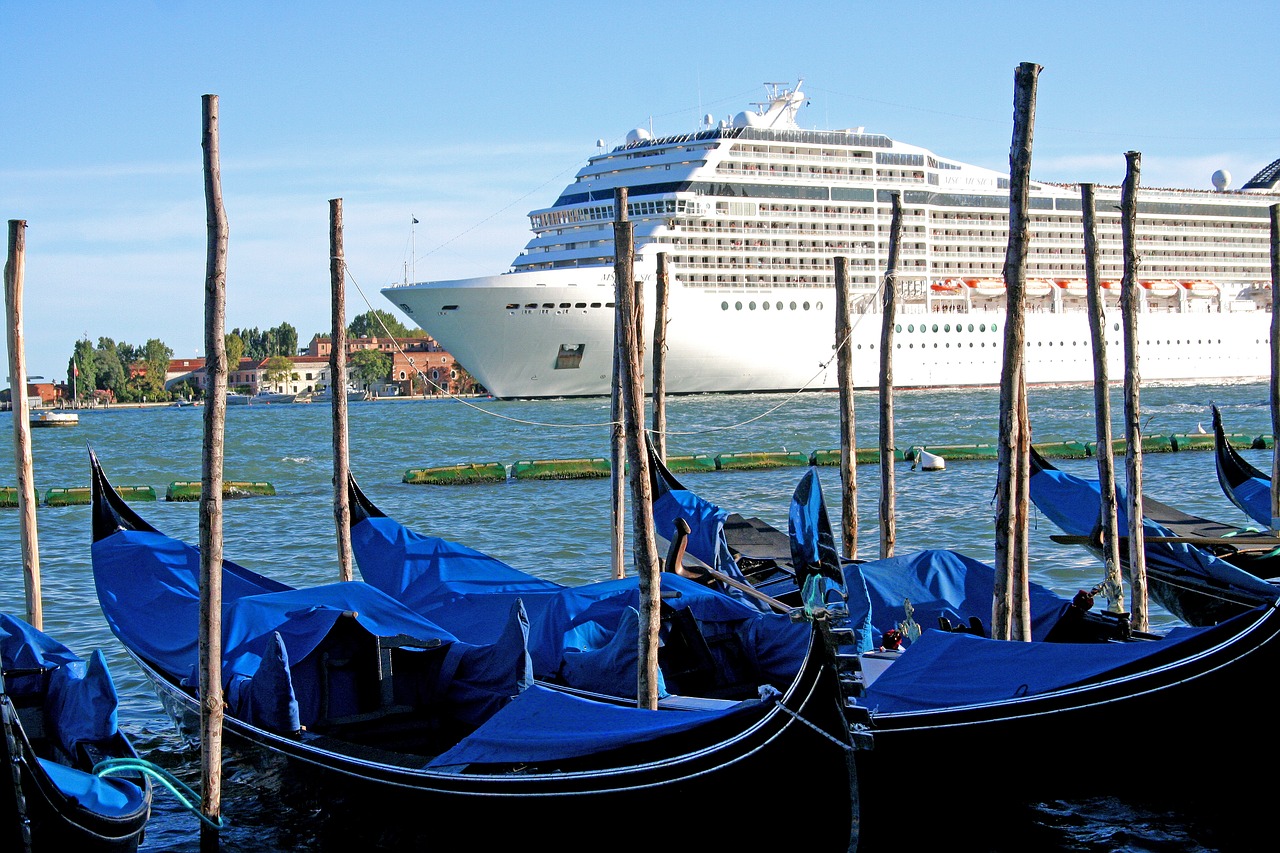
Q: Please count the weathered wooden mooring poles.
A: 14